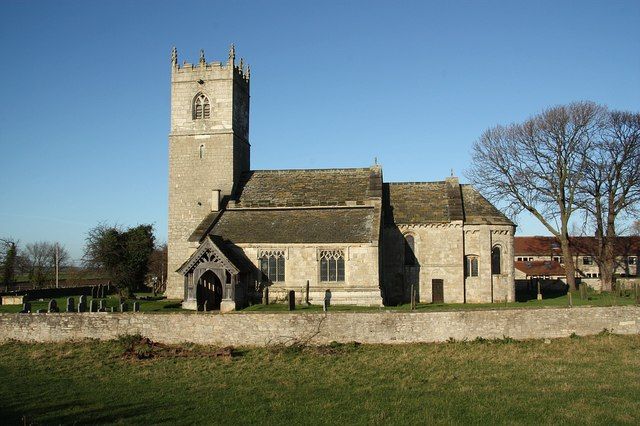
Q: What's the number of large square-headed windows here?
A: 2